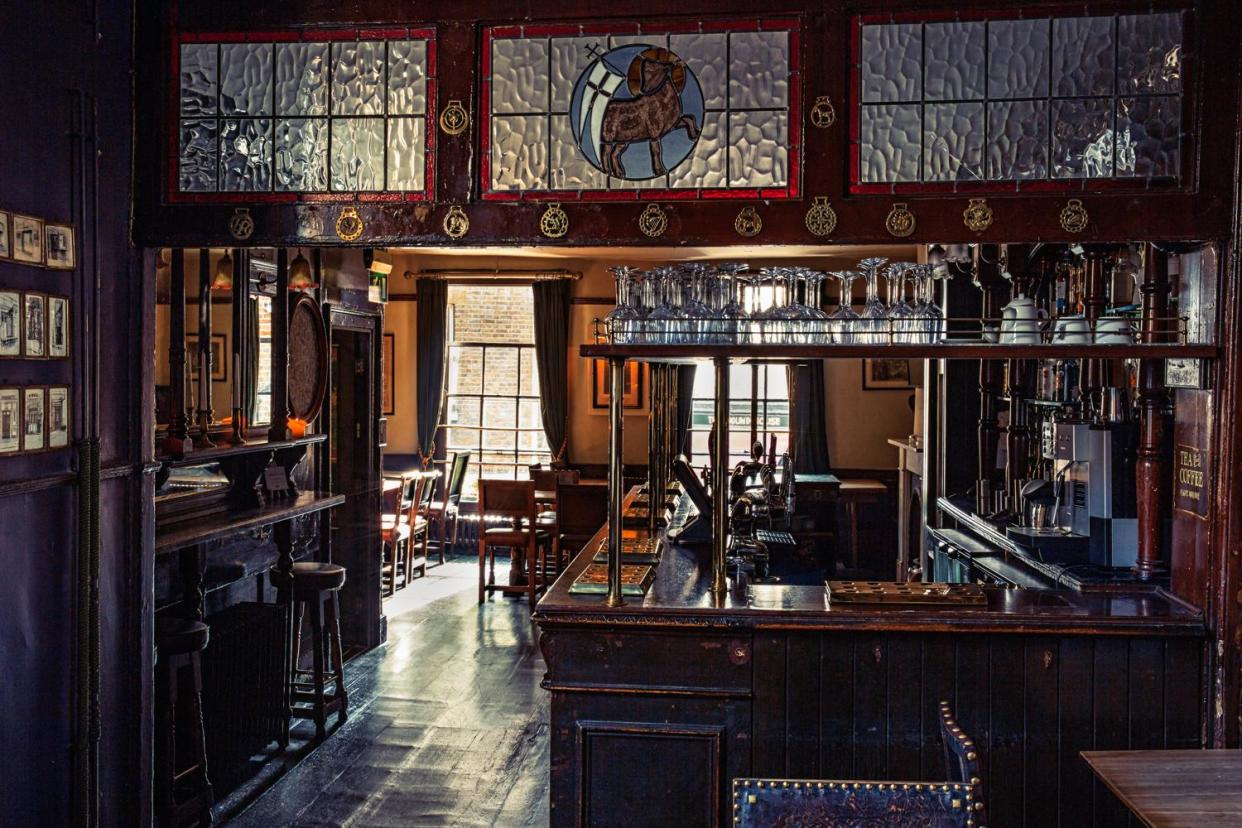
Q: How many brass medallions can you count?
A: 12